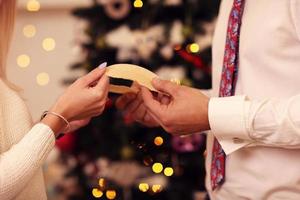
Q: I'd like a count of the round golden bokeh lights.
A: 15